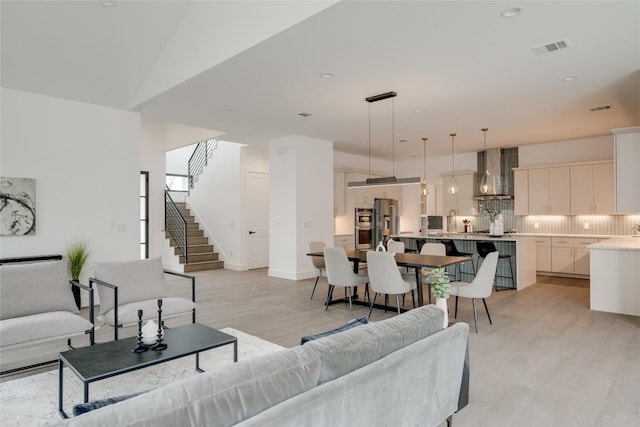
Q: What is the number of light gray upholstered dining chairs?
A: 6